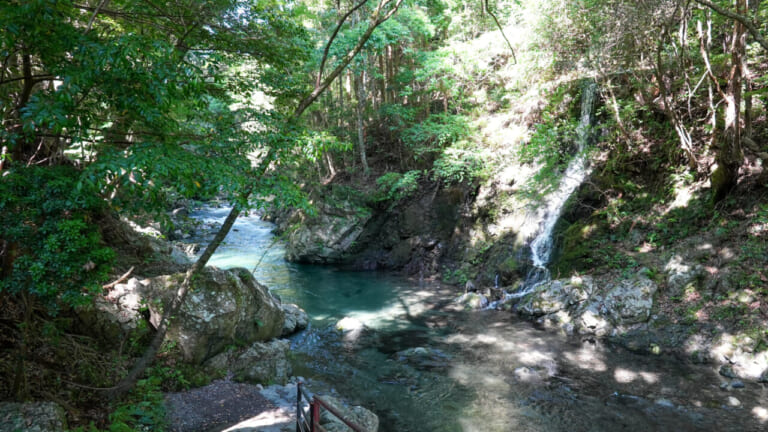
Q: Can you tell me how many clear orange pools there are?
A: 0